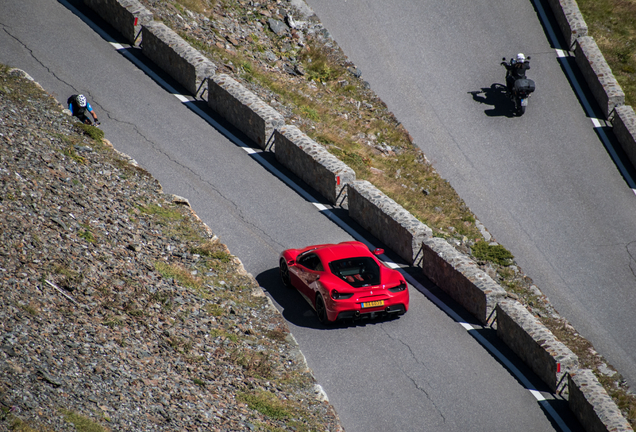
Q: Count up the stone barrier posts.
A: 11